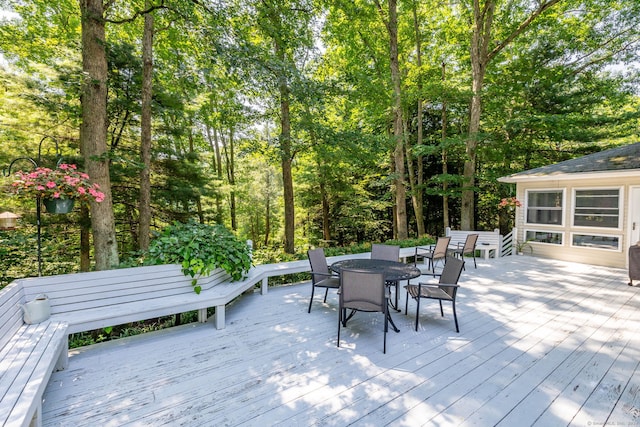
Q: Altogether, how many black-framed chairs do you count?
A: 6